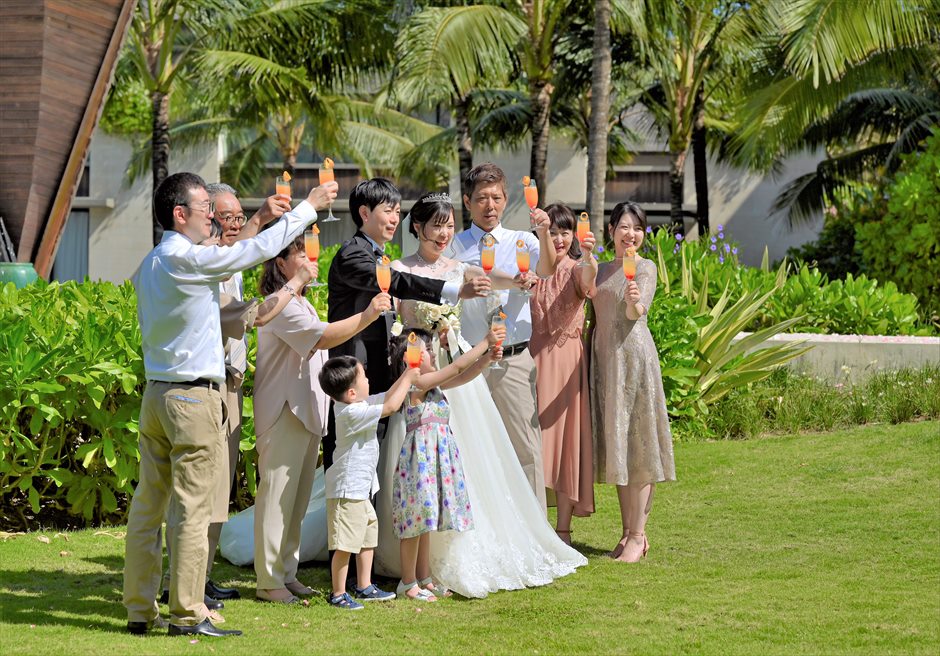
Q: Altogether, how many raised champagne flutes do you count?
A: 11